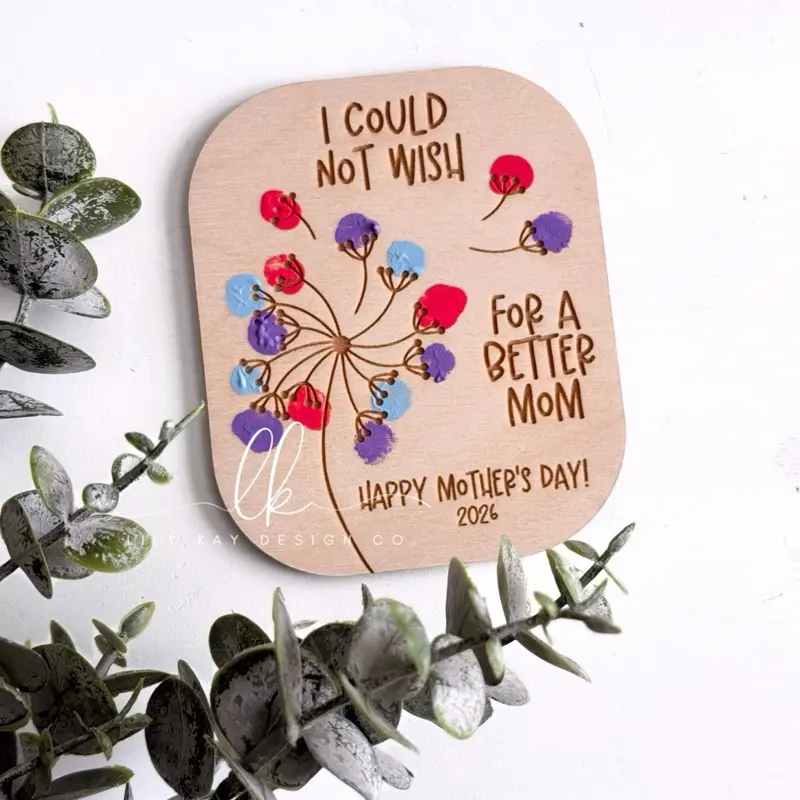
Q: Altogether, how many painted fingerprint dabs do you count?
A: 15